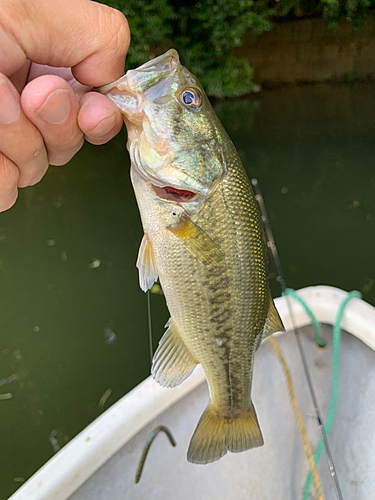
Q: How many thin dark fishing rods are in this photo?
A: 1